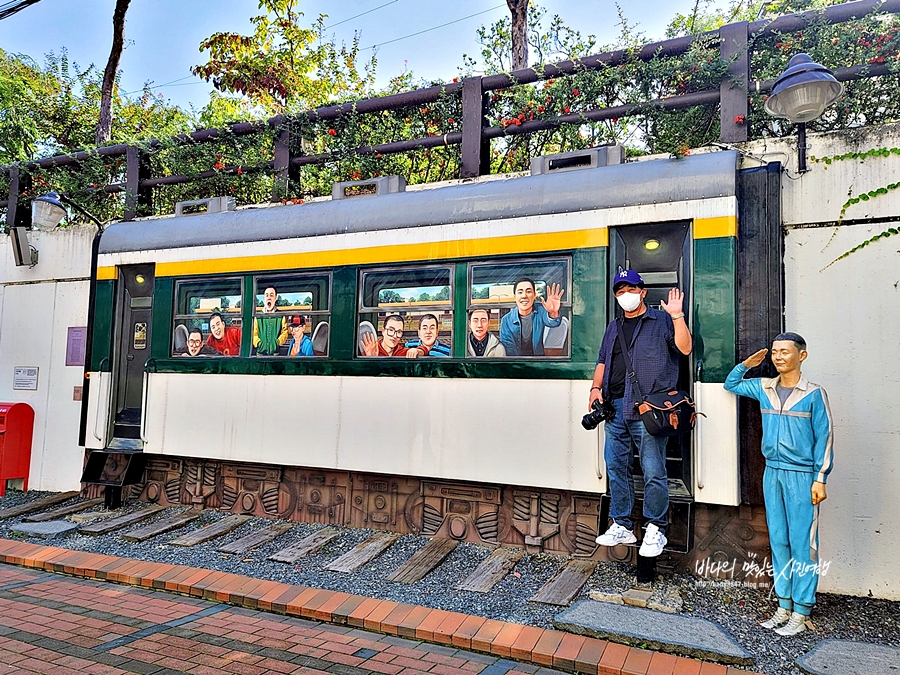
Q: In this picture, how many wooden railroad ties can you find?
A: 11